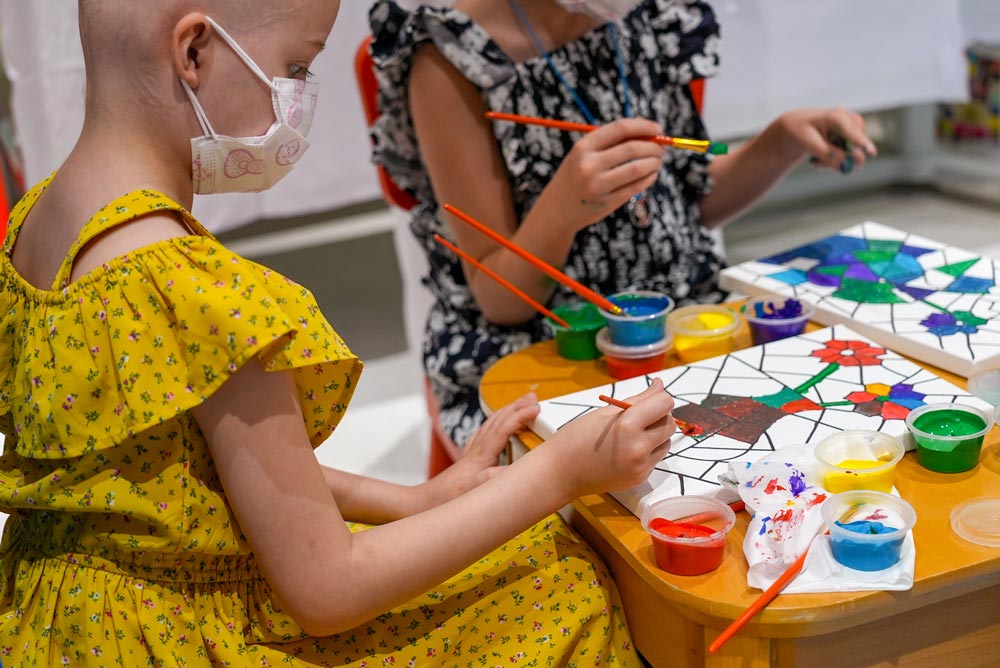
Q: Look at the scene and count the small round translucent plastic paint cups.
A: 9